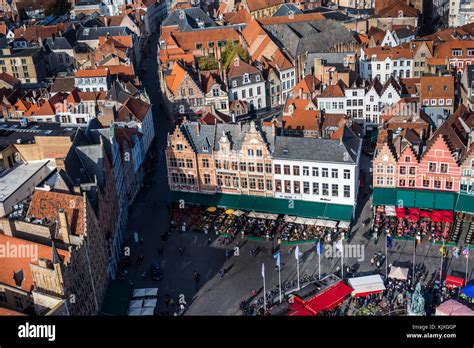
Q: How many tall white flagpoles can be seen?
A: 9